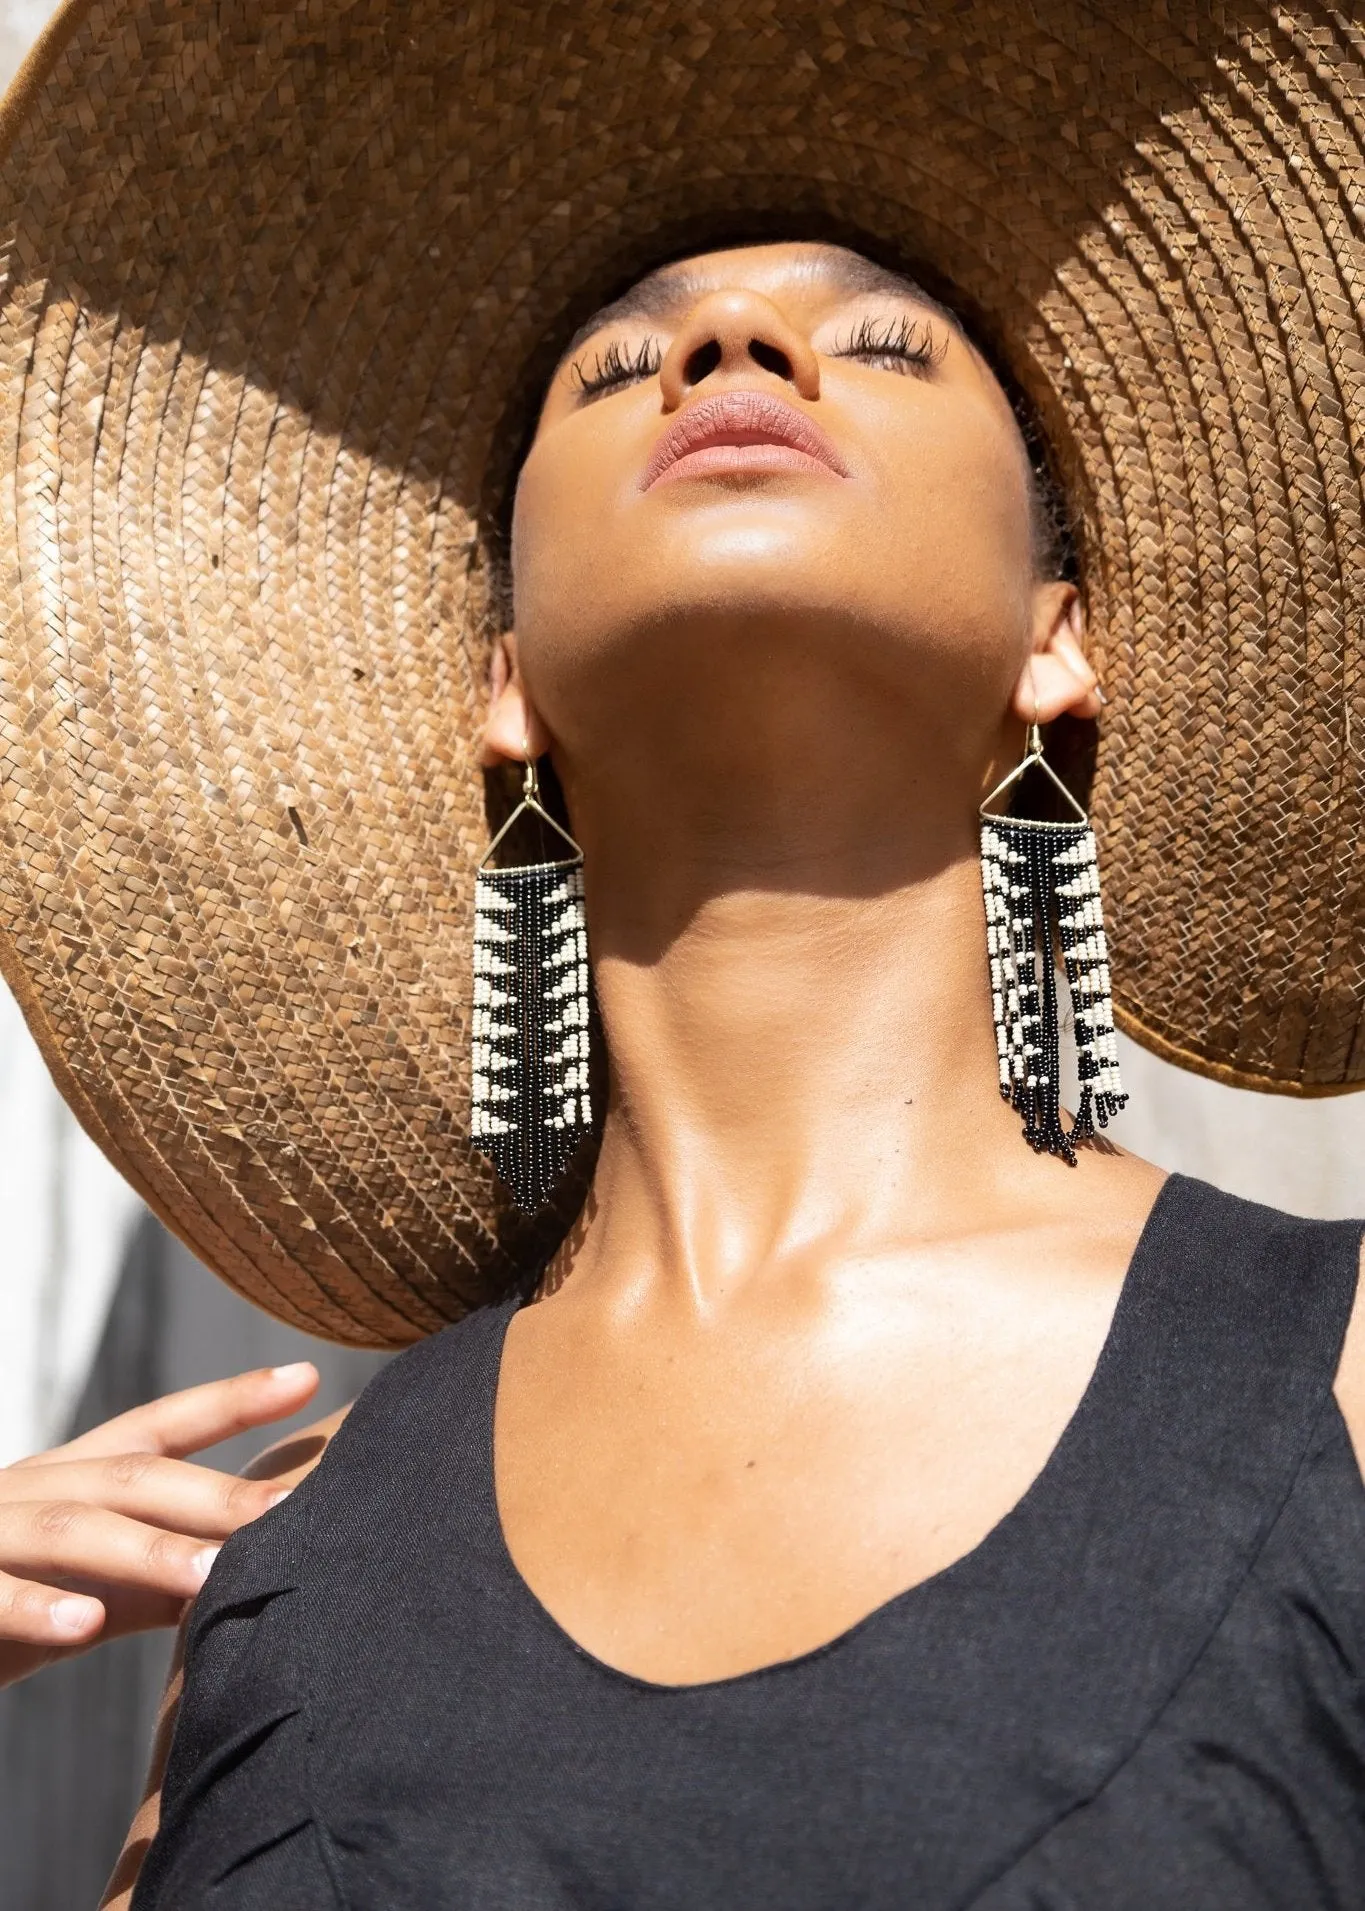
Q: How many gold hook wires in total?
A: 2